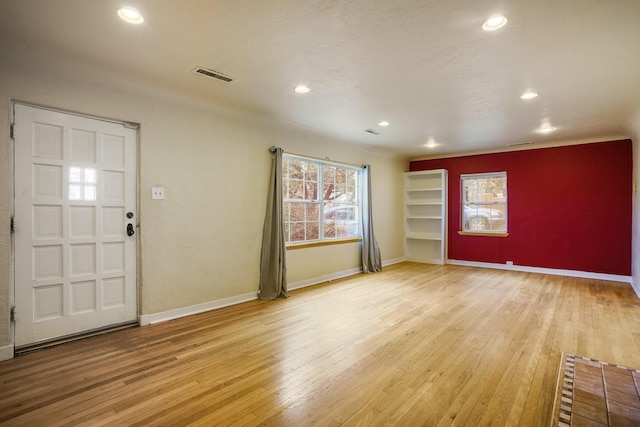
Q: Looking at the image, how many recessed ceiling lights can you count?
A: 7